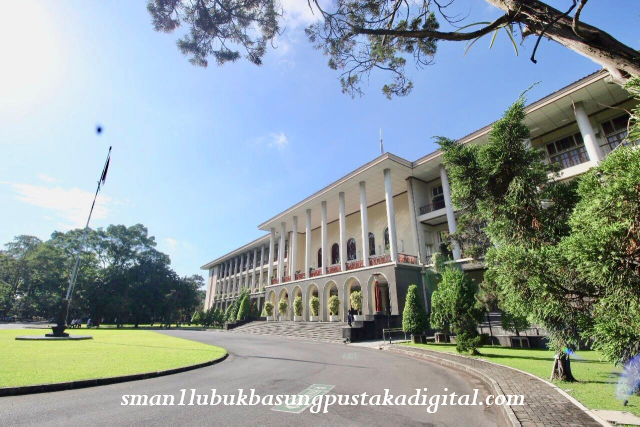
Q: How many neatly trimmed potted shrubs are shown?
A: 6